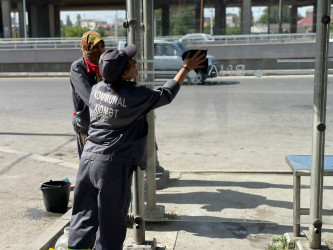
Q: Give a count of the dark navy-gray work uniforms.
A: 2